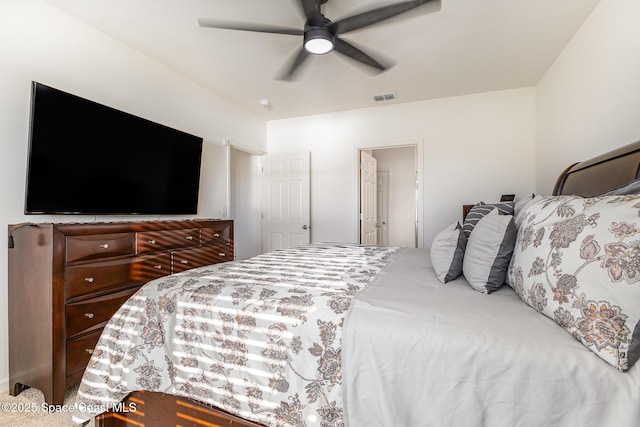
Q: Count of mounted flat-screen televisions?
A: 1